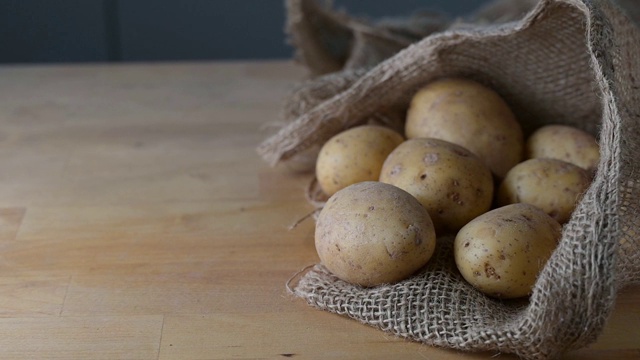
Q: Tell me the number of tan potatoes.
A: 7